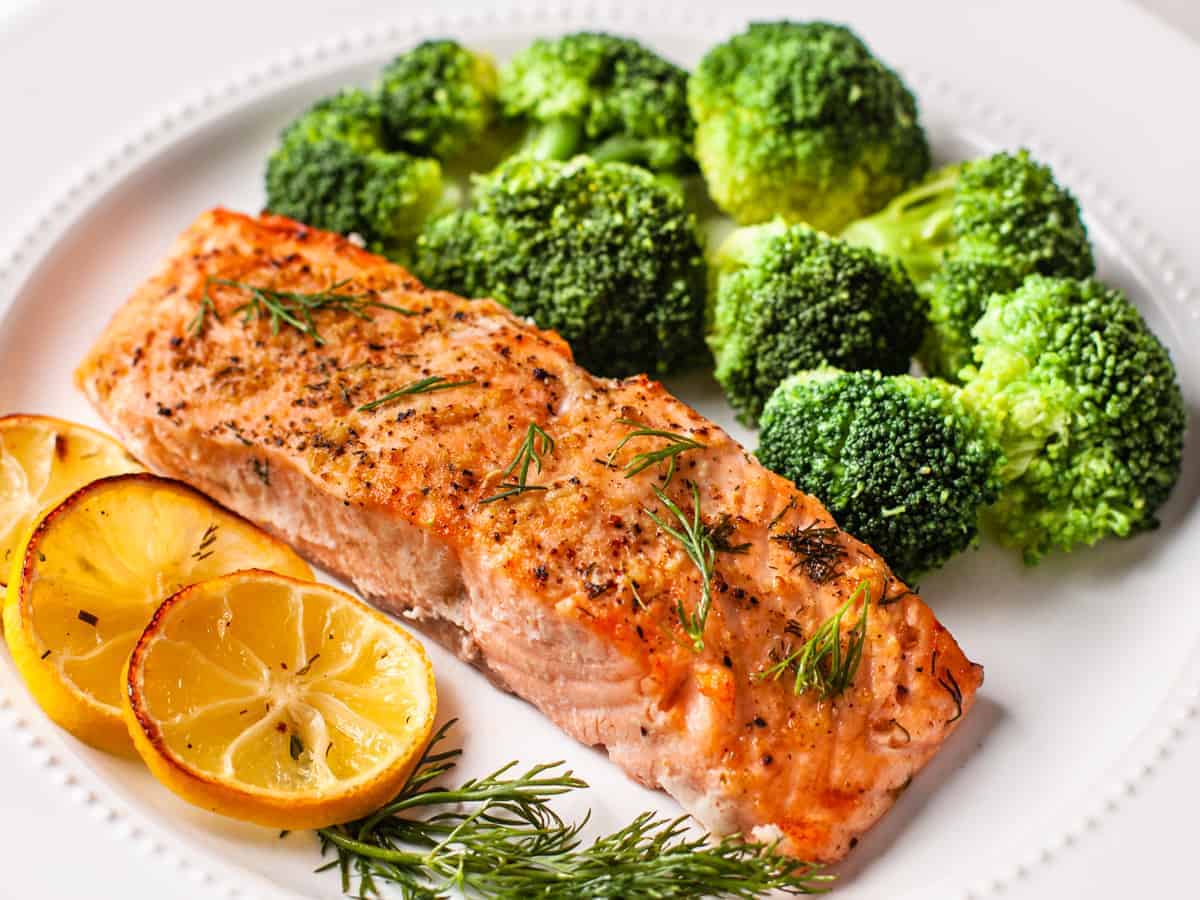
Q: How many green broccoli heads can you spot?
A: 9